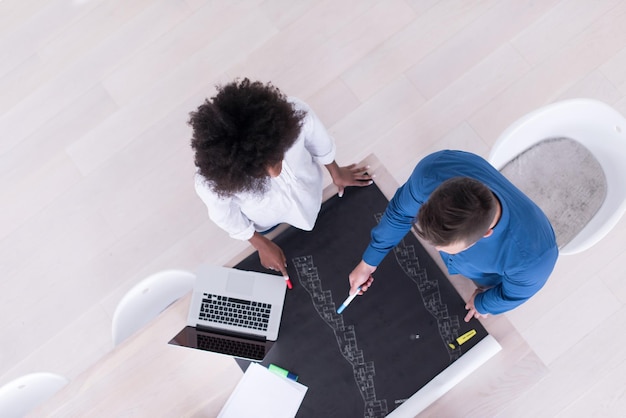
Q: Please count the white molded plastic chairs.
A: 3